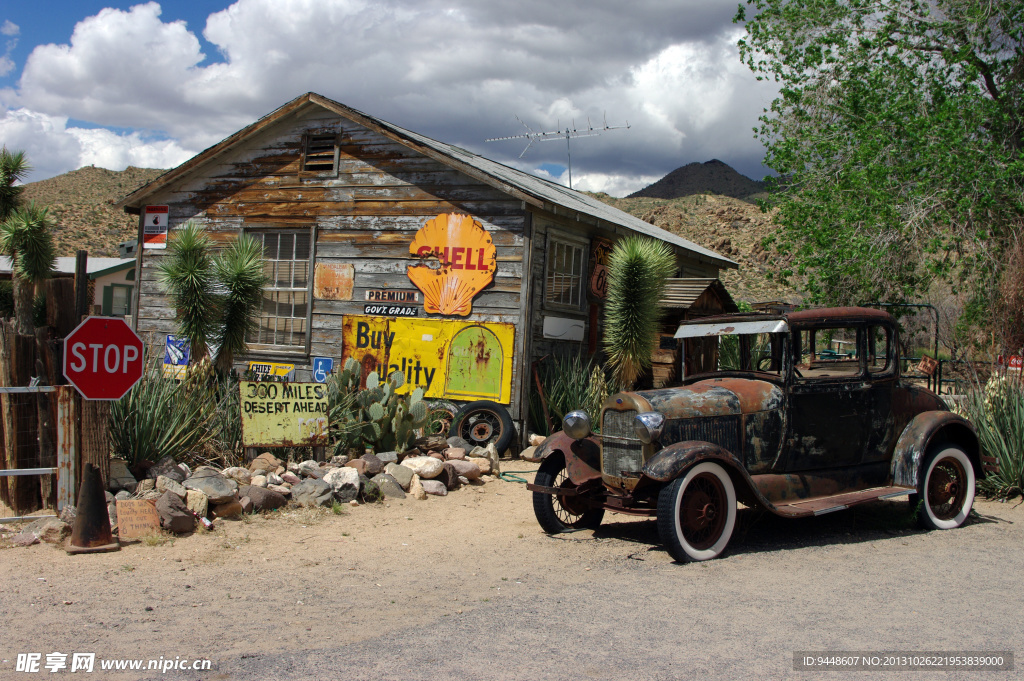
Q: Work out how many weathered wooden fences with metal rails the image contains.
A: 1